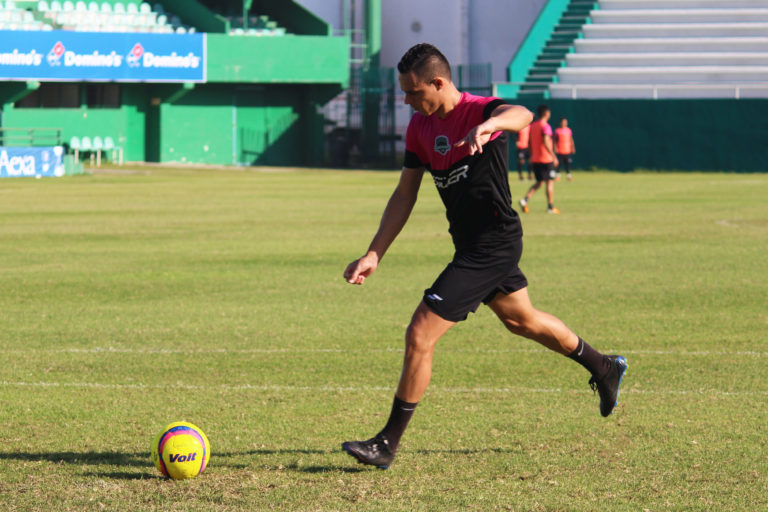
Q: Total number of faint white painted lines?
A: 2